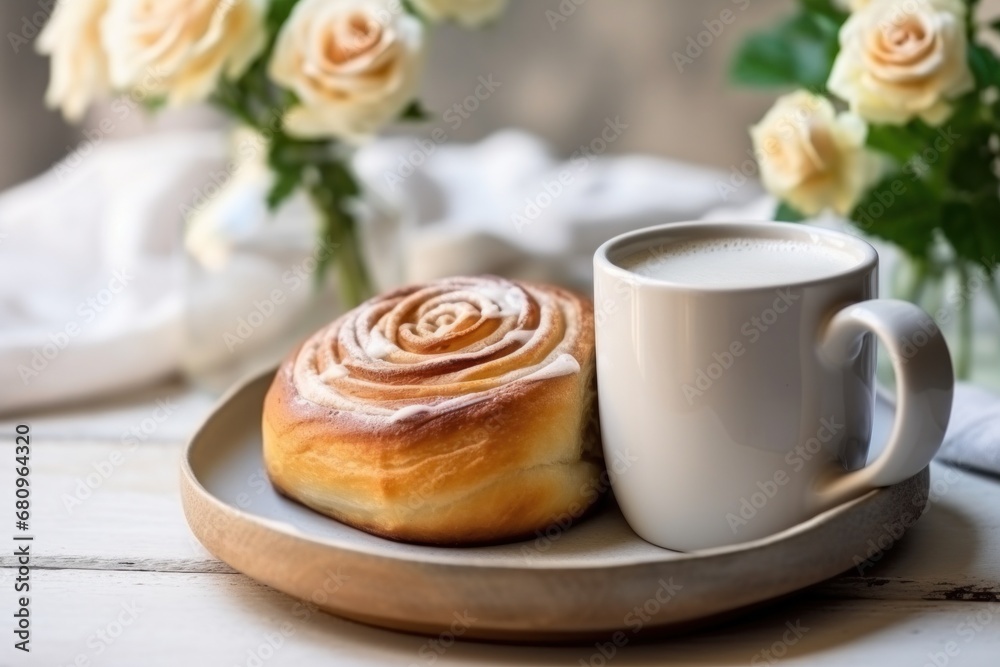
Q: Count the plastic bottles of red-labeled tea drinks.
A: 0